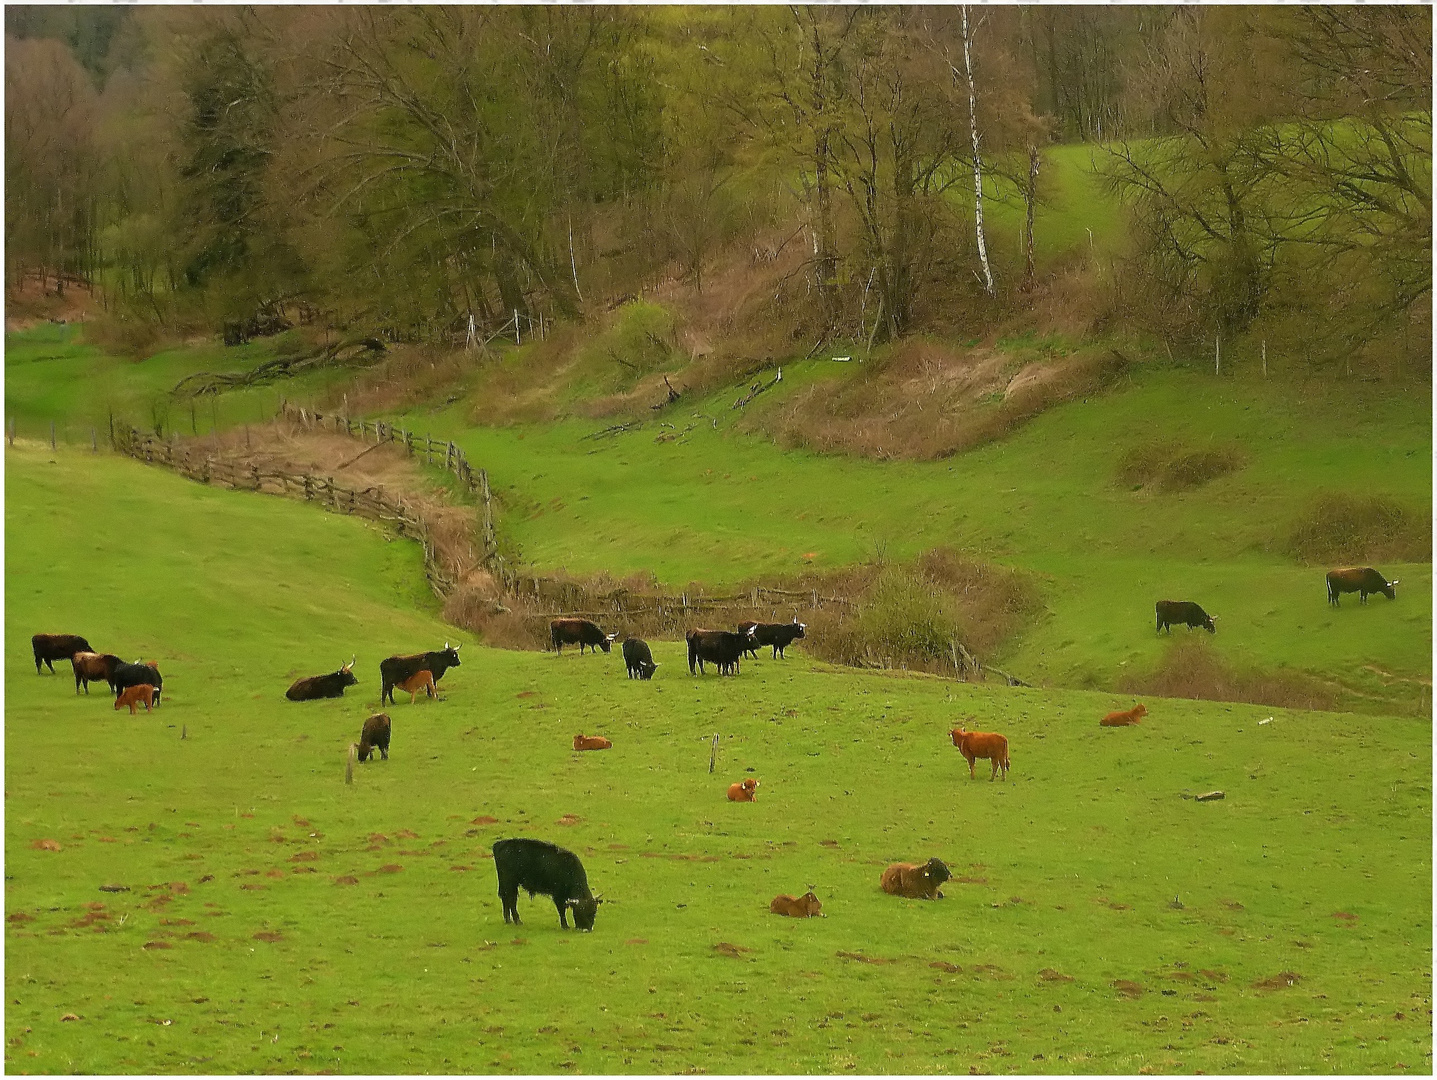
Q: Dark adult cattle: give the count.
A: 13